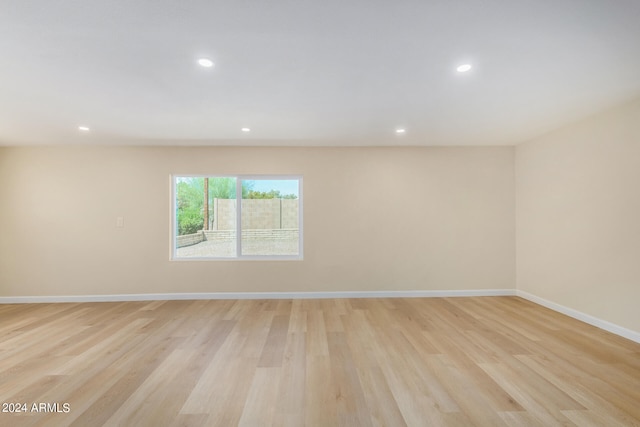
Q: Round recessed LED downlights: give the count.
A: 5